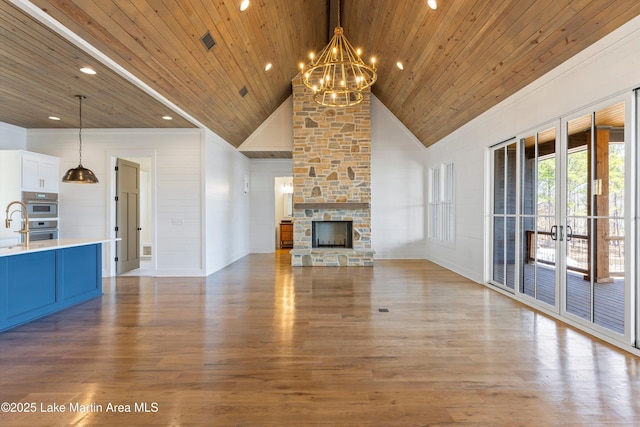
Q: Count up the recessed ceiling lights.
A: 7